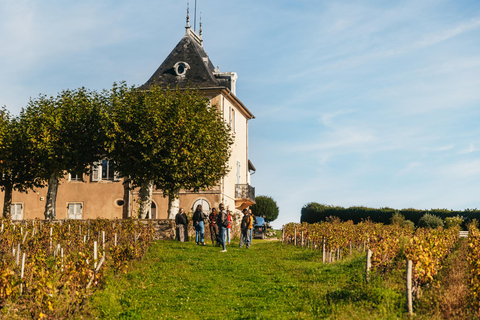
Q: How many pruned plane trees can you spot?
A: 4